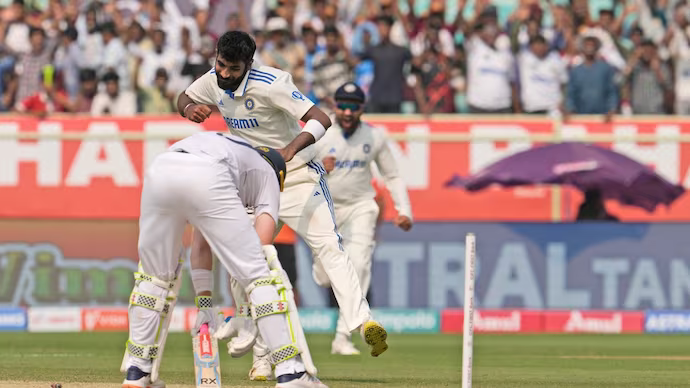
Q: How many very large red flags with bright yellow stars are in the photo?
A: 0